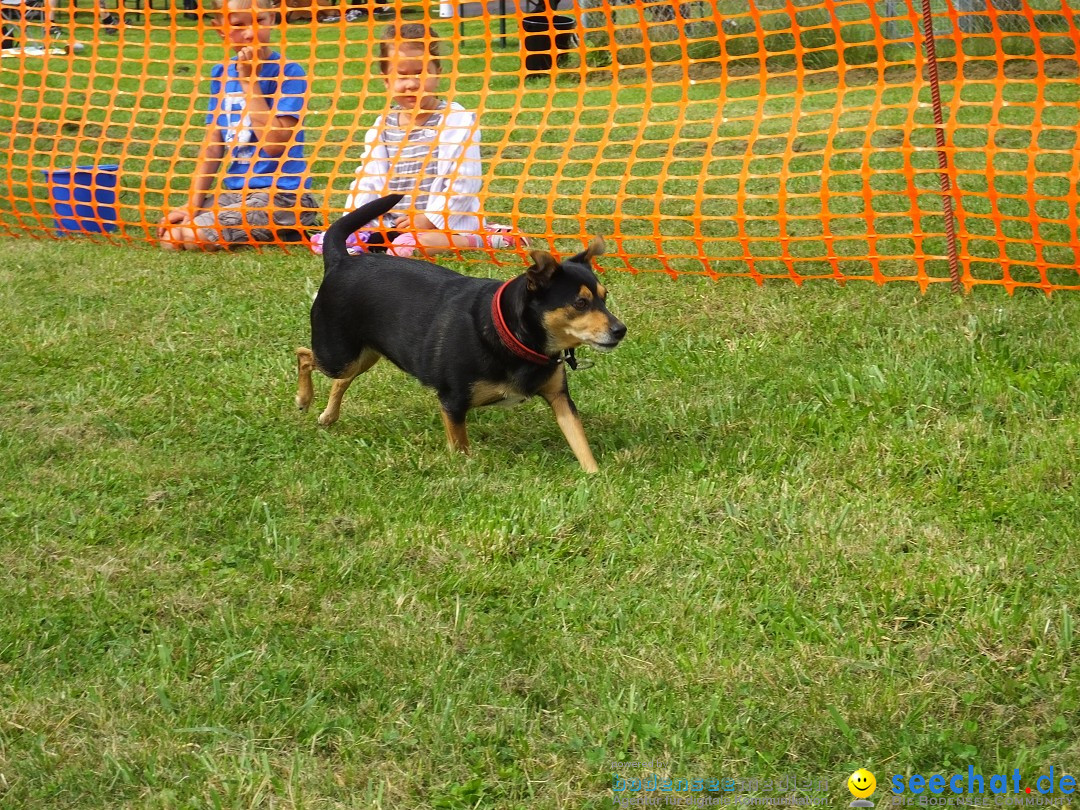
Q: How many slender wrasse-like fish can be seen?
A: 0